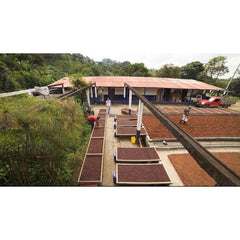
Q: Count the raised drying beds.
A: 11